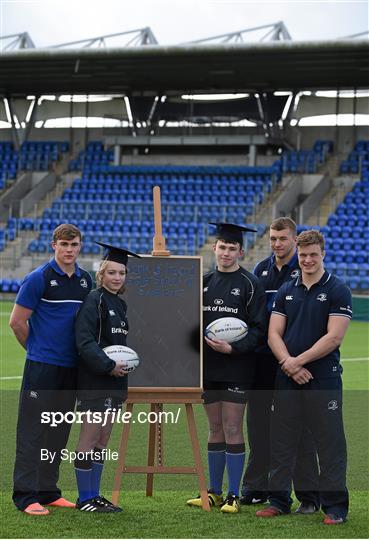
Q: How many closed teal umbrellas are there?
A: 0